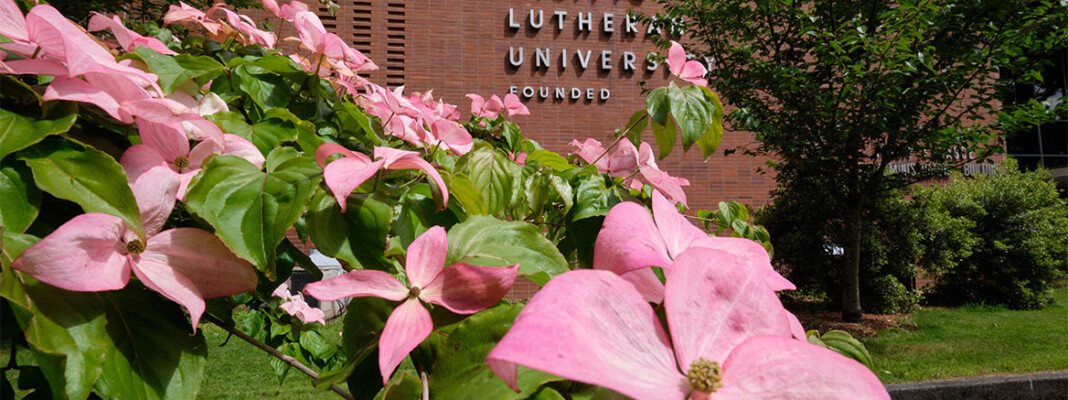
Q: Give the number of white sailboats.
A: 0